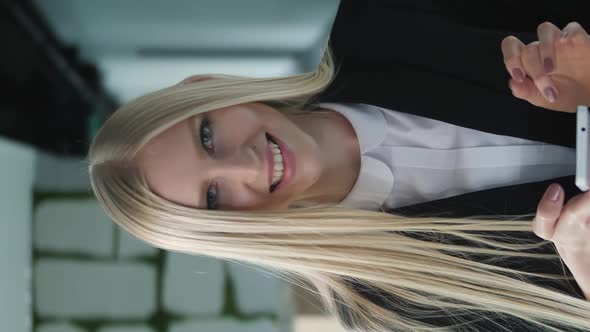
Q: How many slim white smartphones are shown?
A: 1